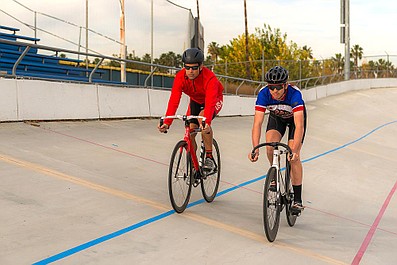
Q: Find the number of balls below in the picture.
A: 0